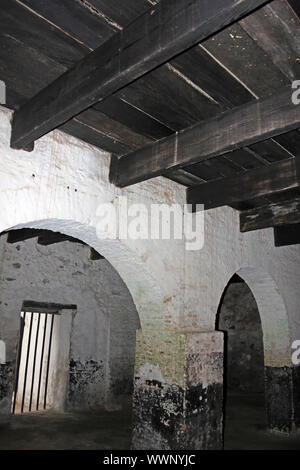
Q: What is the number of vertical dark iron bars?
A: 5